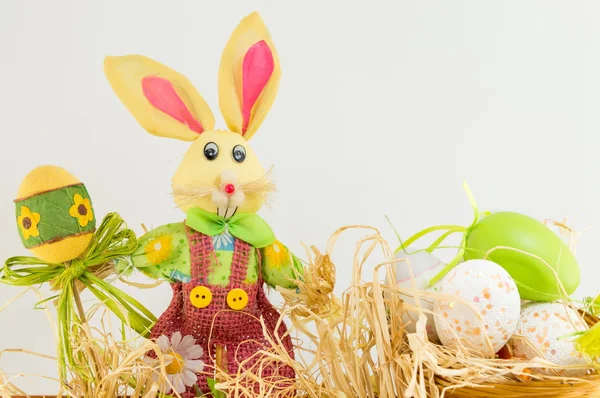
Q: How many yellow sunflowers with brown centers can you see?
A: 2